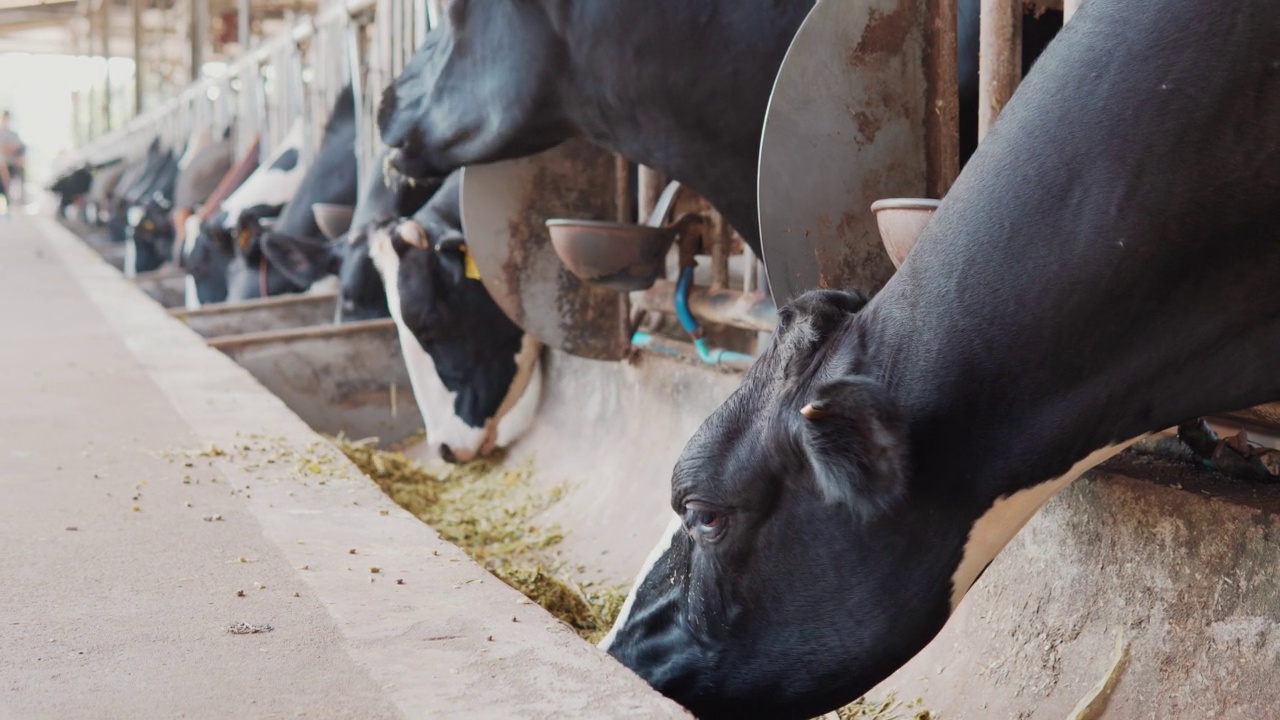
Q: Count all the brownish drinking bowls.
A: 3